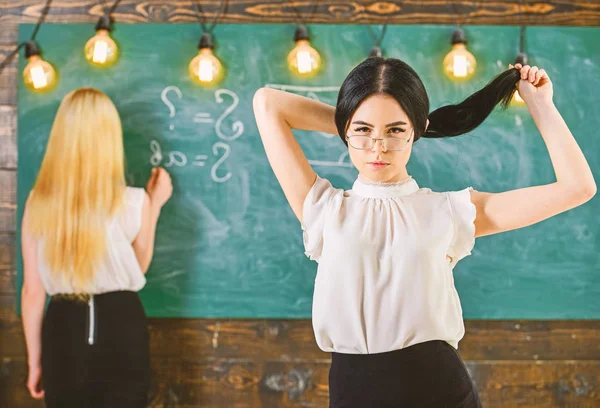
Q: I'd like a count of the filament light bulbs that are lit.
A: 6